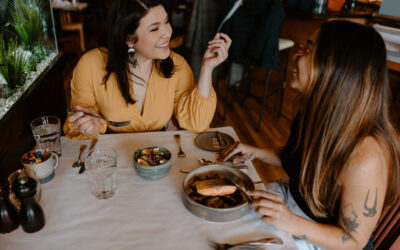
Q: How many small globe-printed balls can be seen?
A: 0